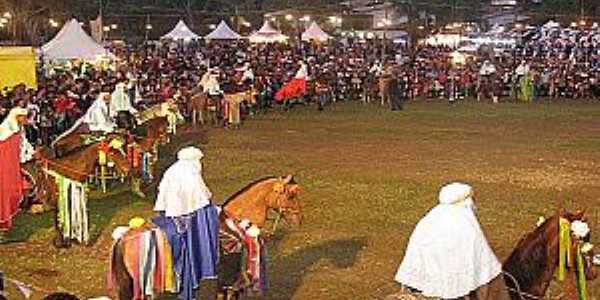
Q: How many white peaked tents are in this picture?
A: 5